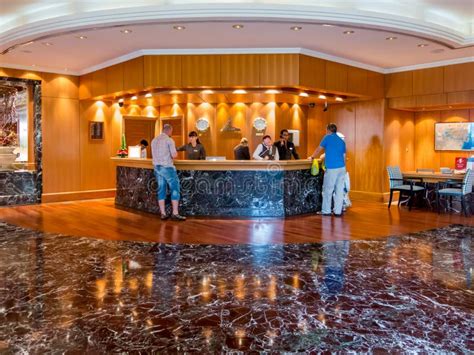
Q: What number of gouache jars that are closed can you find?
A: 0